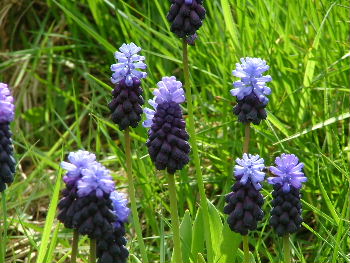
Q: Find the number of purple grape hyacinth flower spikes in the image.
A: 10